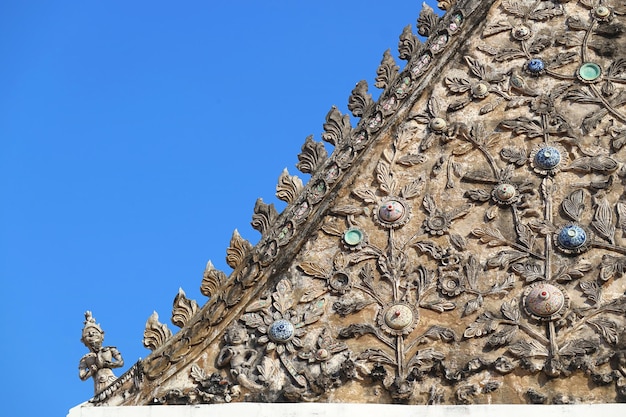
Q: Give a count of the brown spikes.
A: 13